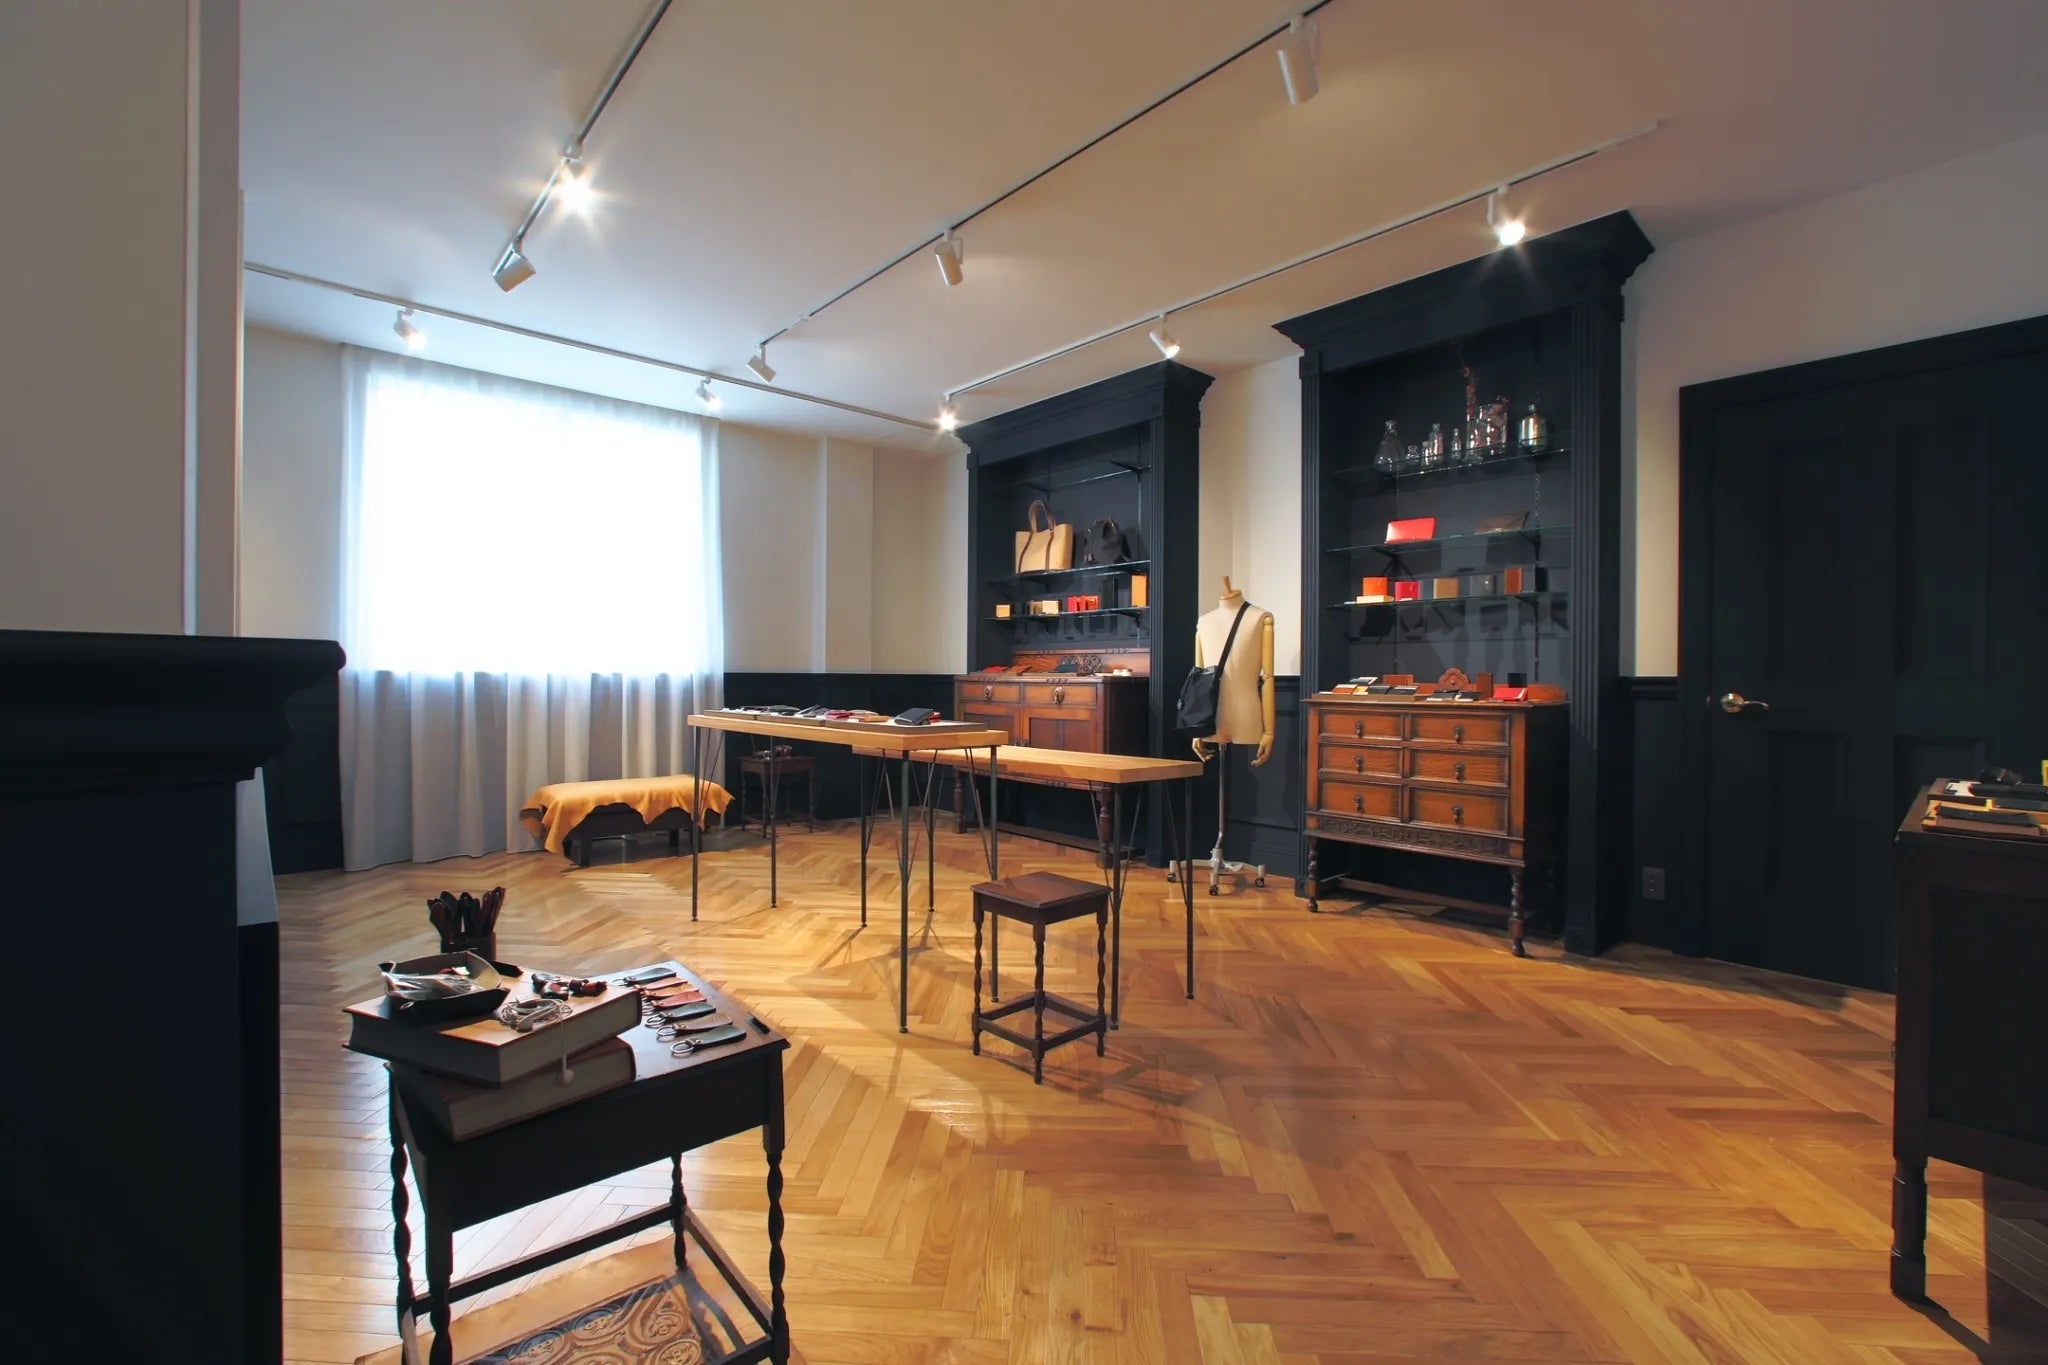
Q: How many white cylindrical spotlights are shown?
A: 10